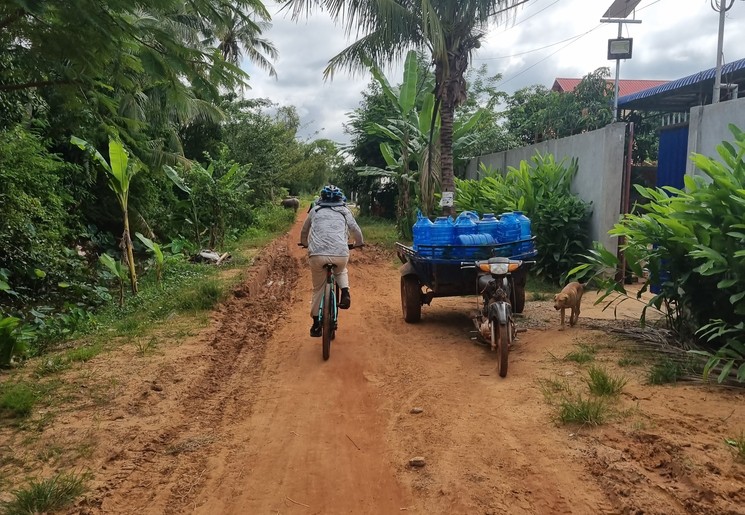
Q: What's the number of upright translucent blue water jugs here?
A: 6